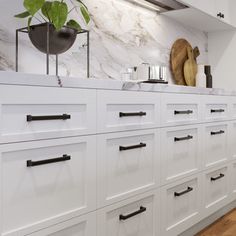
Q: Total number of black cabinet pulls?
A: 11